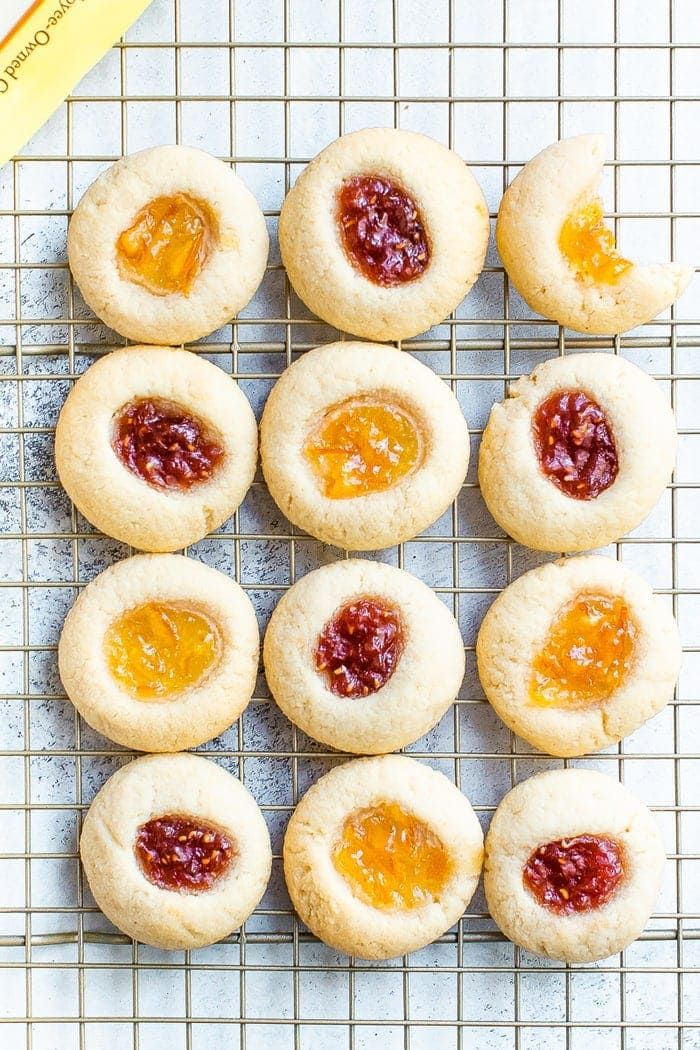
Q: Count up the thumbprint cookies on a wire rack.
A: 12